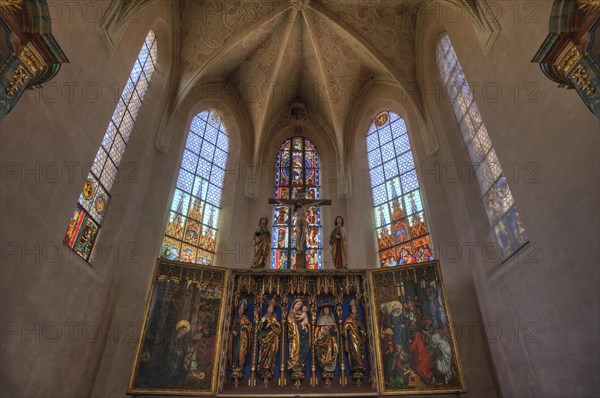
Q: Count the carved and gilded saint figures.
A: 5